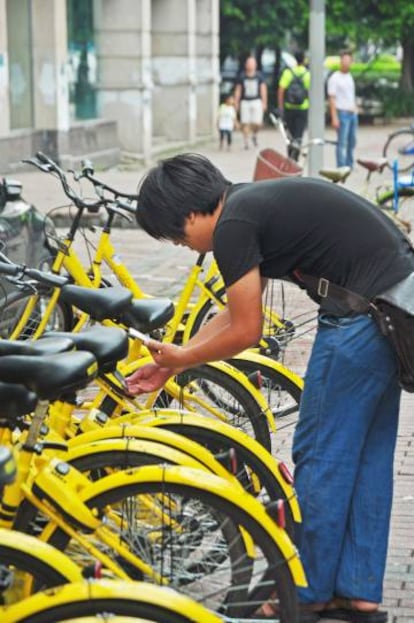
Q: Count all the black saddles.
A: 7